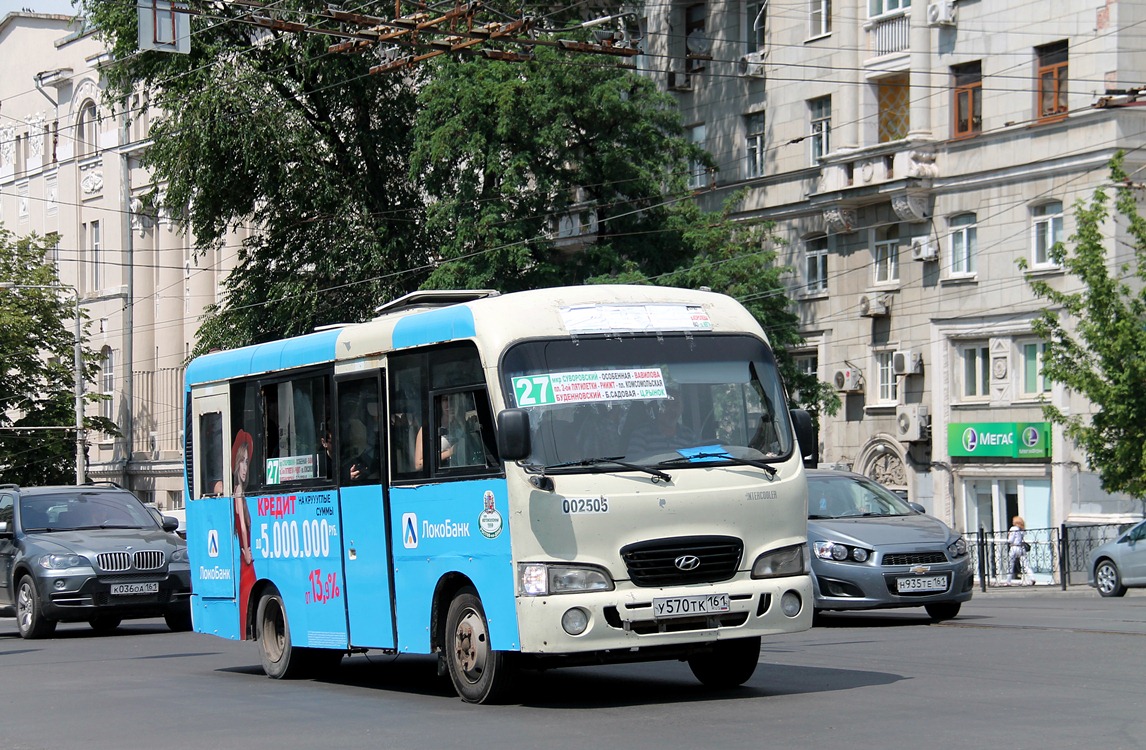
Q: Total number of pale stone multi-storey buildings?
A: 2